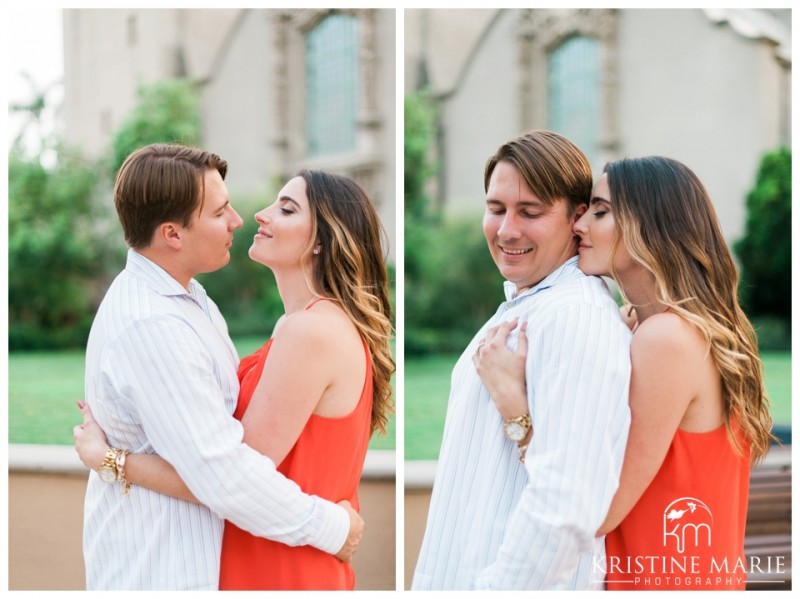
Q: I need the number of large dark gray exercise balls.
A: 0